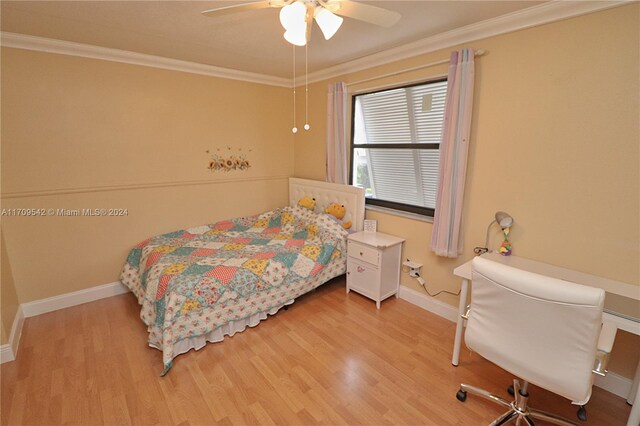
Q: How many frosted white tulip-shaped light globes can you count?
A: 3